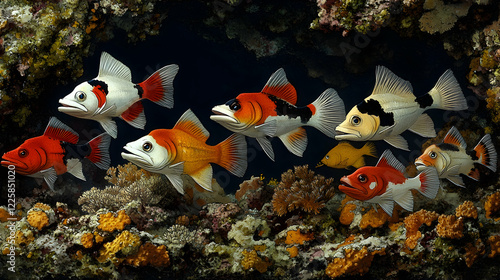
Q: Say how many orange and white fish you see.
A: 1